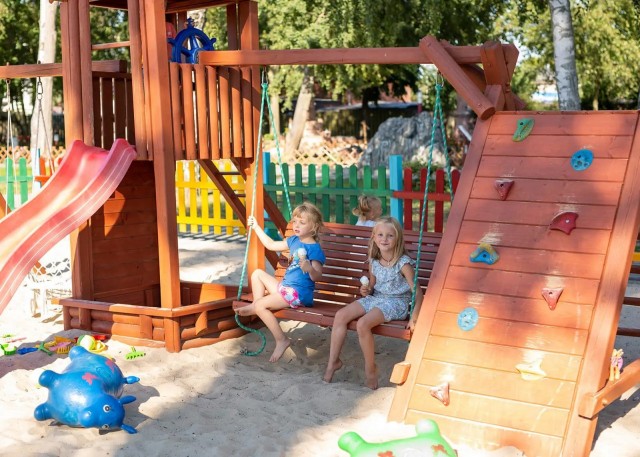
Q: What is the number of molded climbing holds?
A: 9